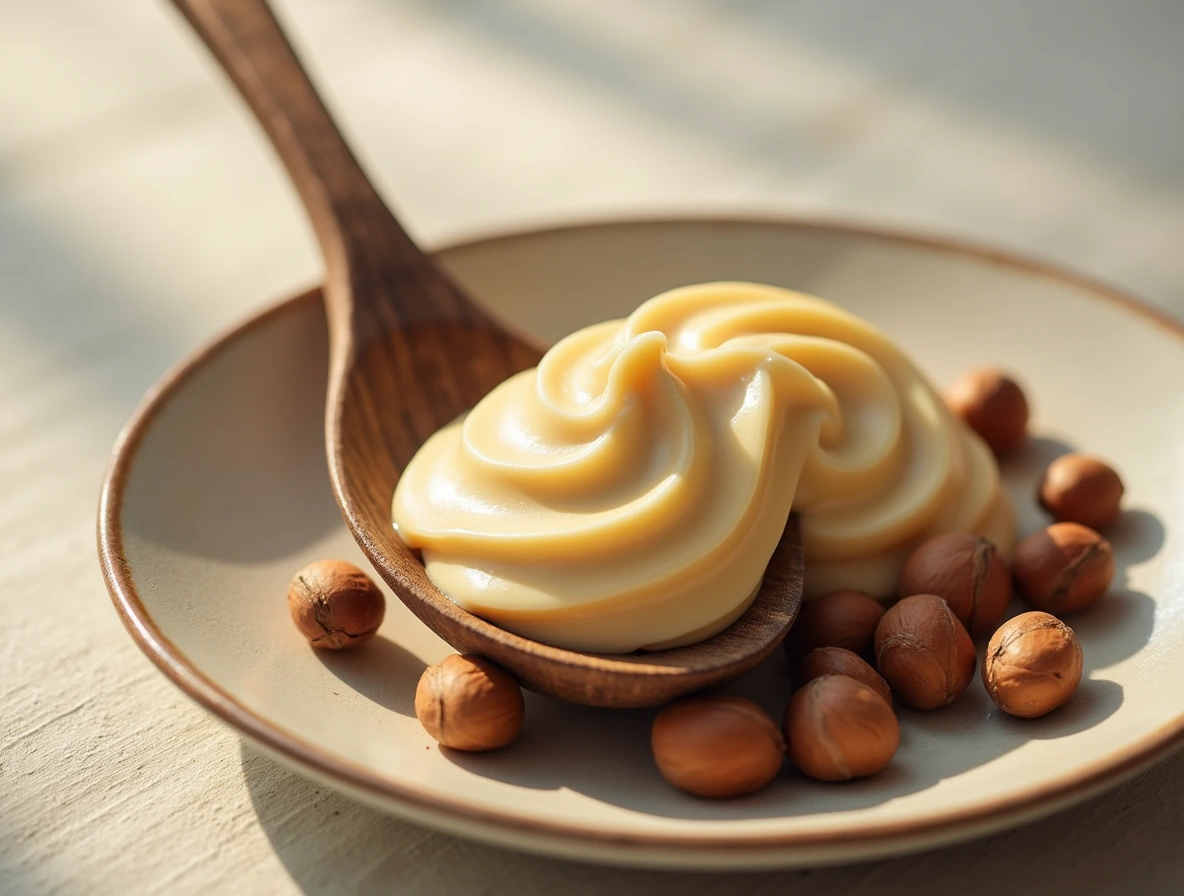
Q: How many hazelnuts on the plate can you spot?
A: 12